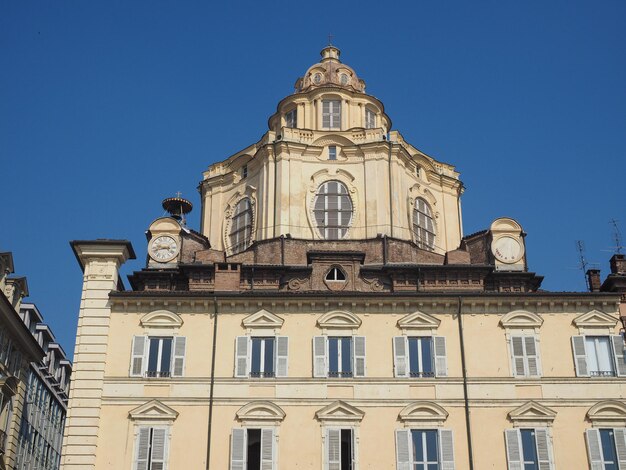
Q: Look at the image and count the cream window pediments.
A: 12